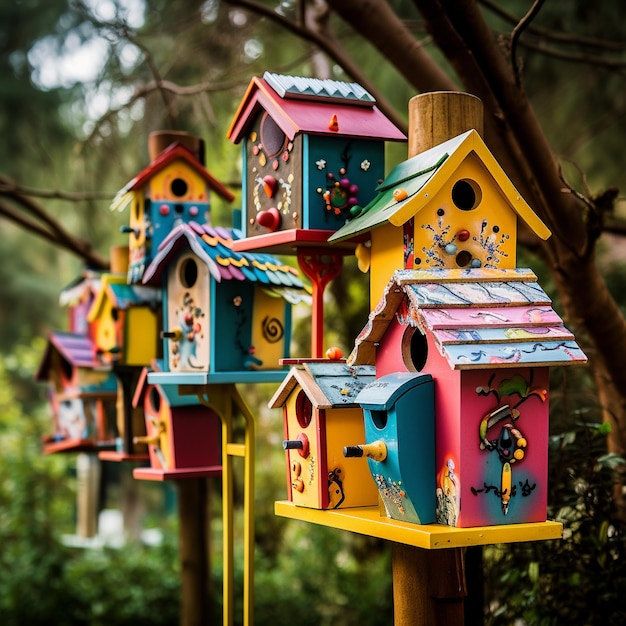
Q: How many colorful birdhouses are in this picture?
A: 11